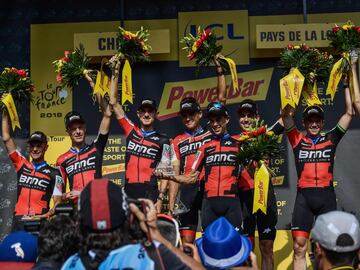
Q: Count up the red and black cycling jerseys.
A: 7